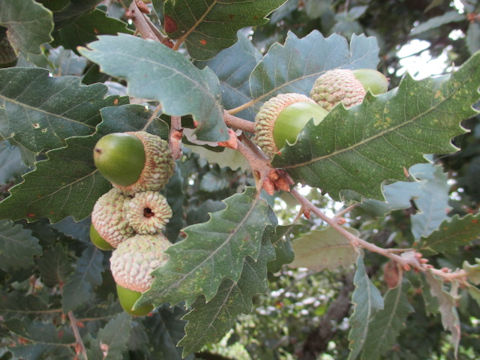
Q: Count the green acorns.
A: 5